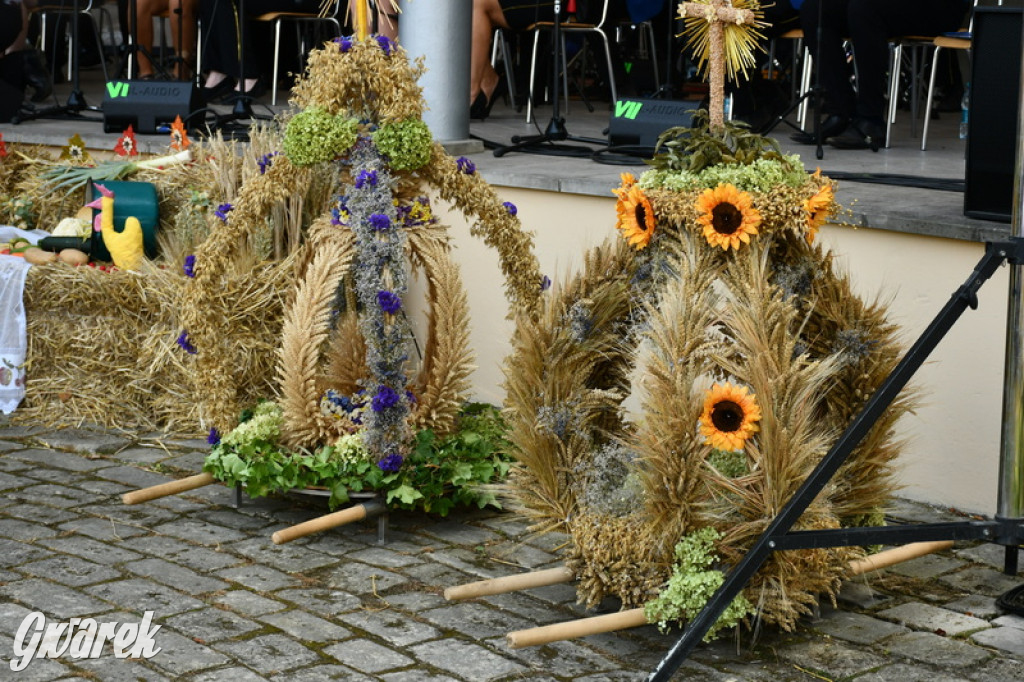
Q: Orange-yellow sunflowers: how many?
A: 4